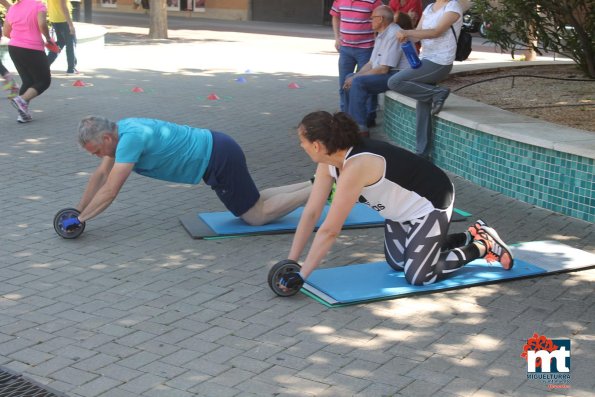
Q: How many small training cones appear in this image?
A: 6